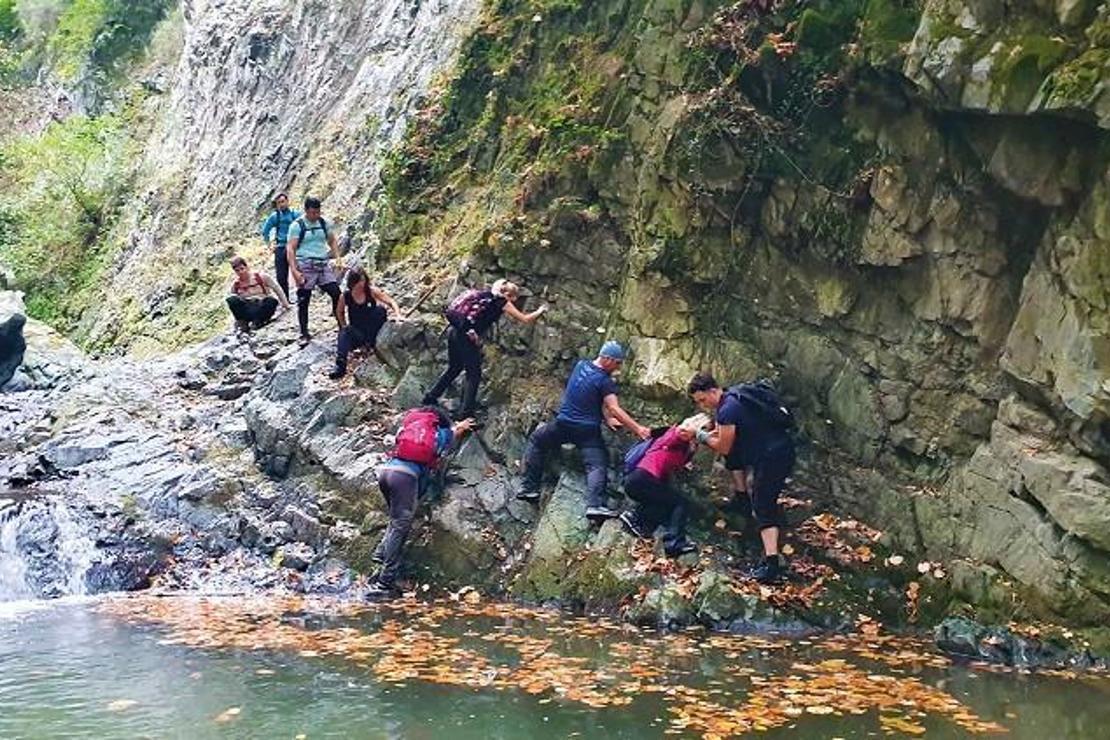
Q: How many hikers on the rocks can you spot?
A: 9